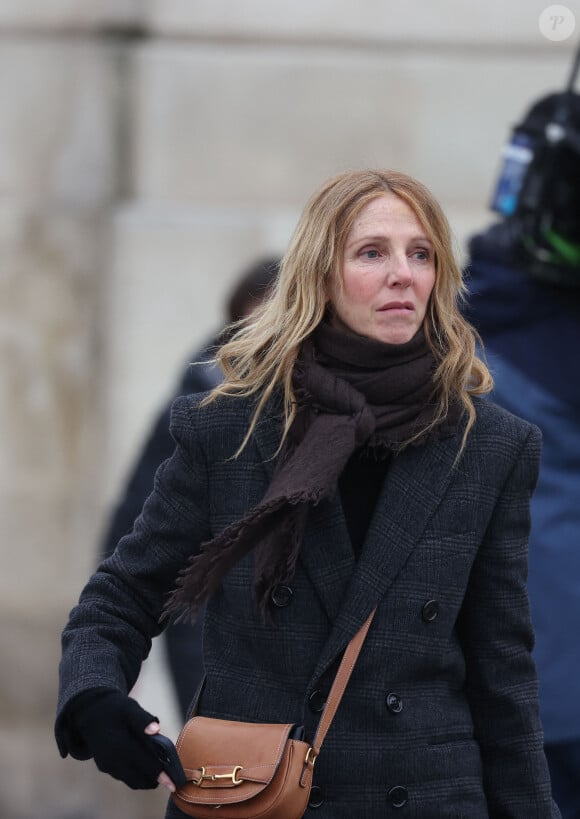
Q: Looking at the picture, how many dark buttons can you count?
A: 6